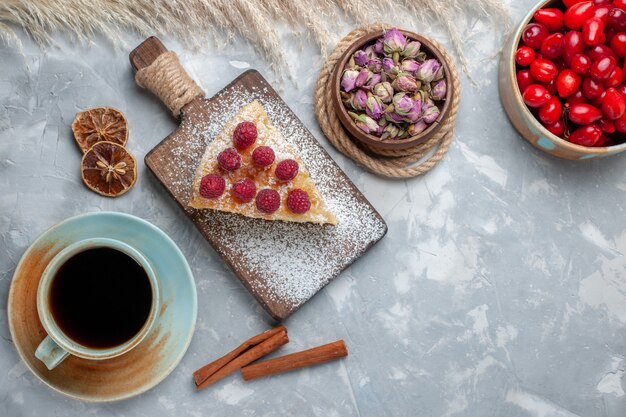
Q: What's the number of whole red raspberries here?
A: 8